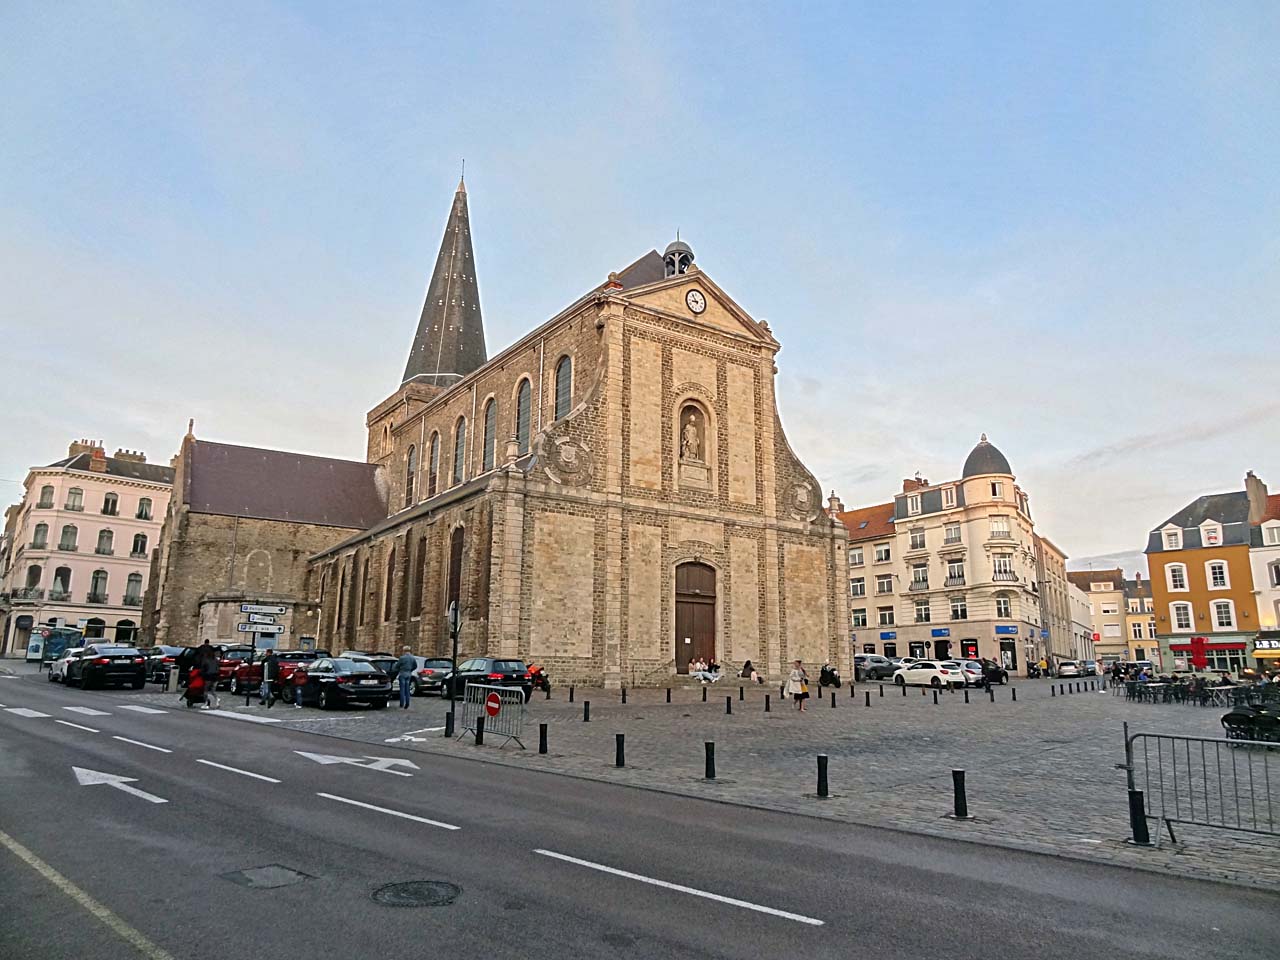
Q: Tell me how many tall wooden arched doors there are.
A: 1